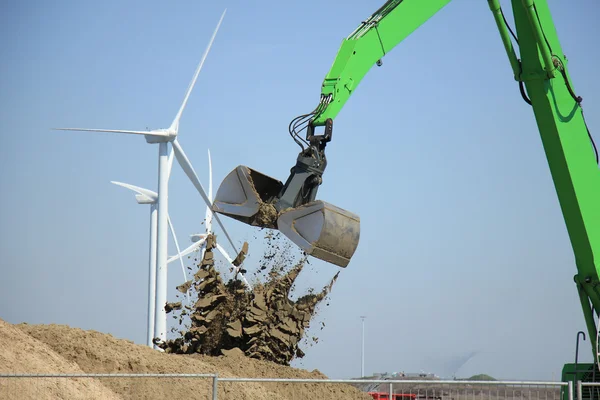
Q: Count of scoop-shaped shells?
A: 2